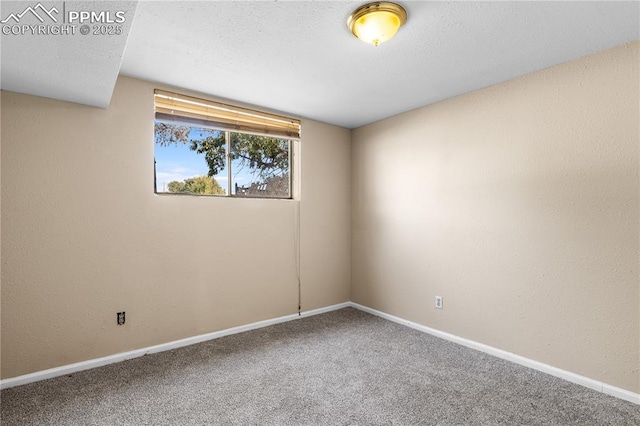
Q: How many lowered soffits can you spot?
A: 1